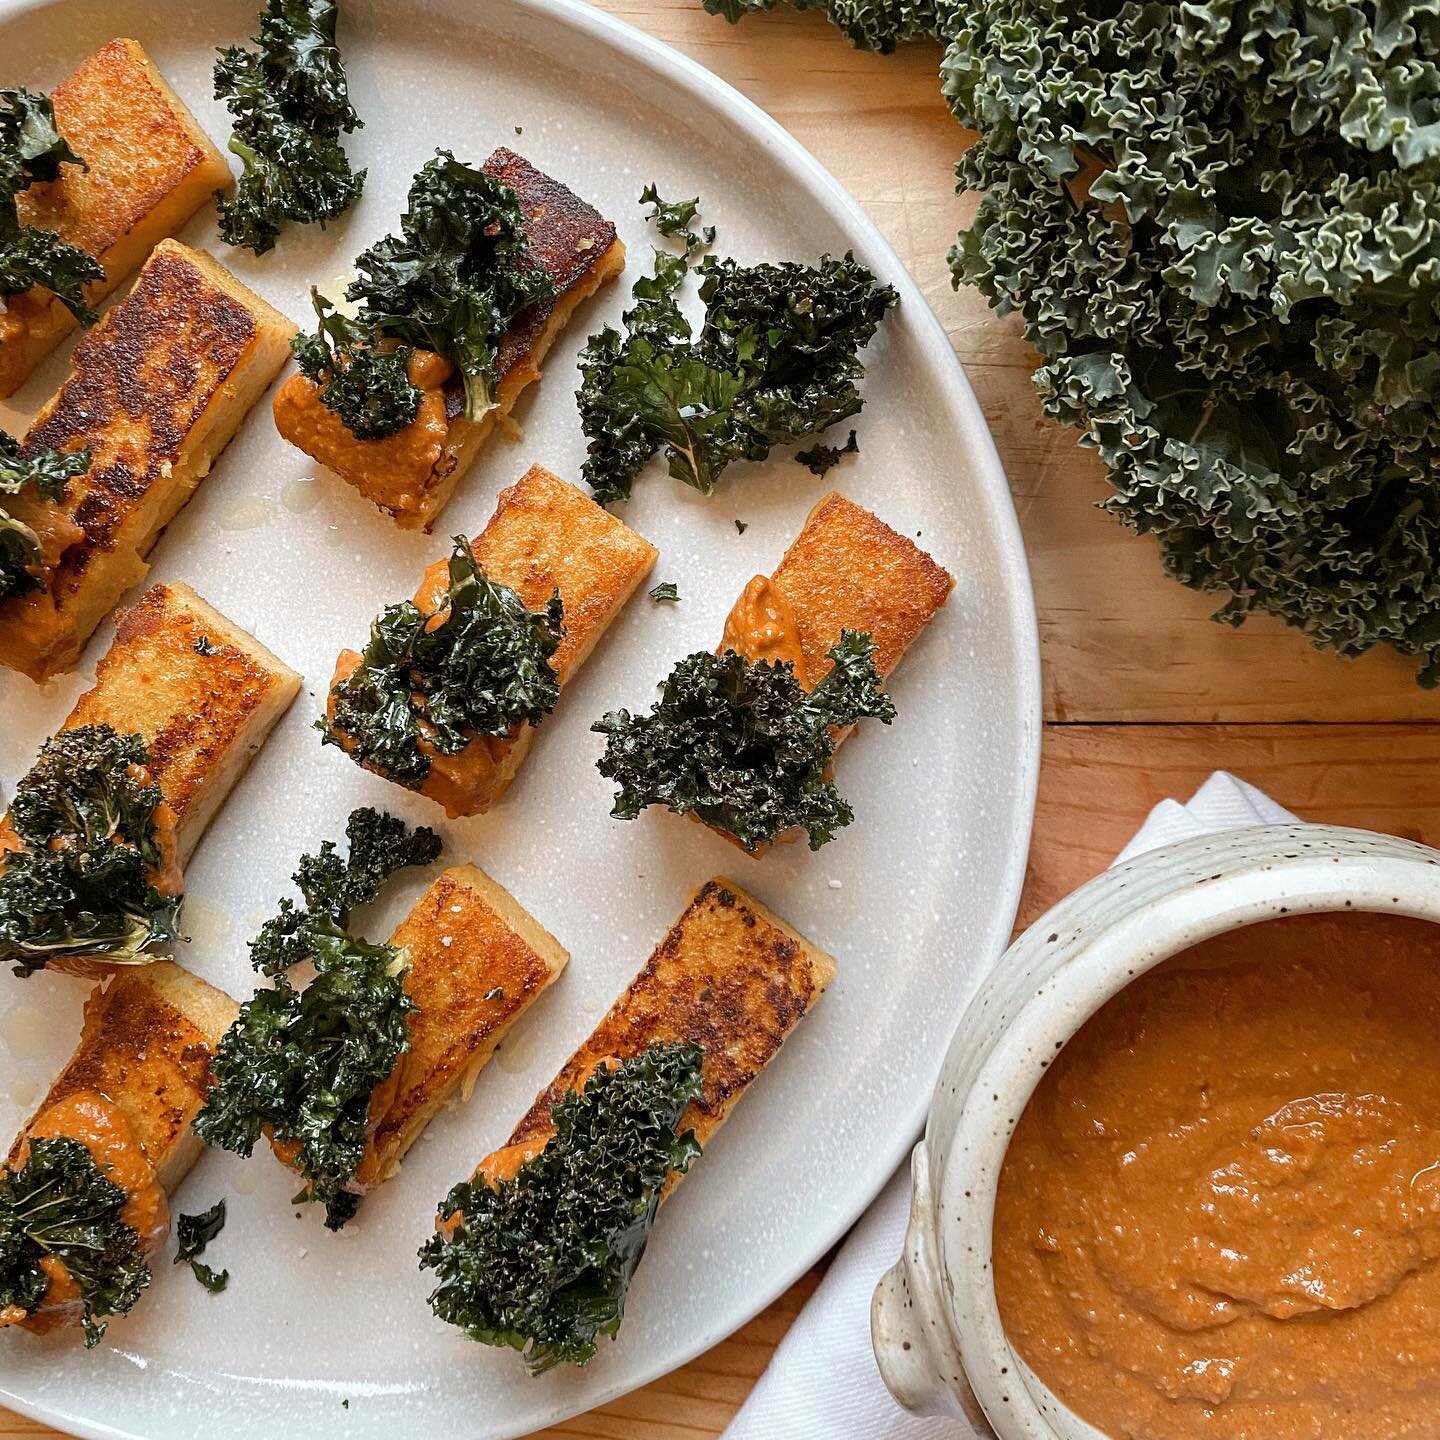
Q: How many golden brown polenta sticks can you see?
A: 9